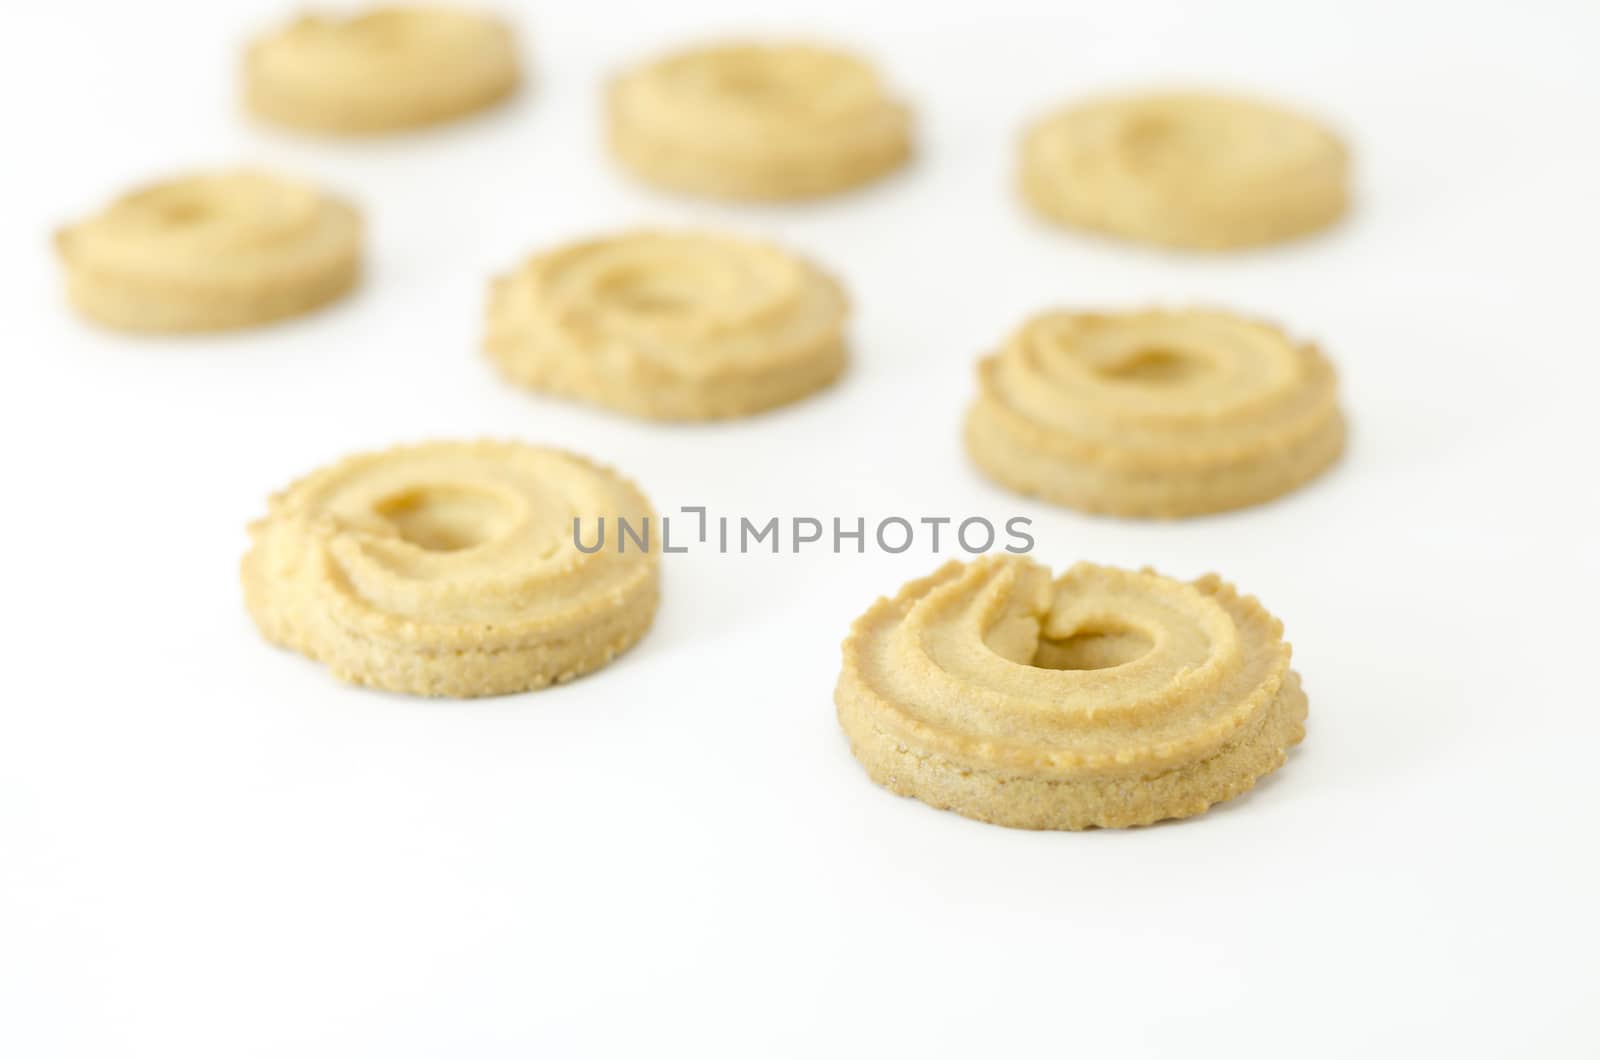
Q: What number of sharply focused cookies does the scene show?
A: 2